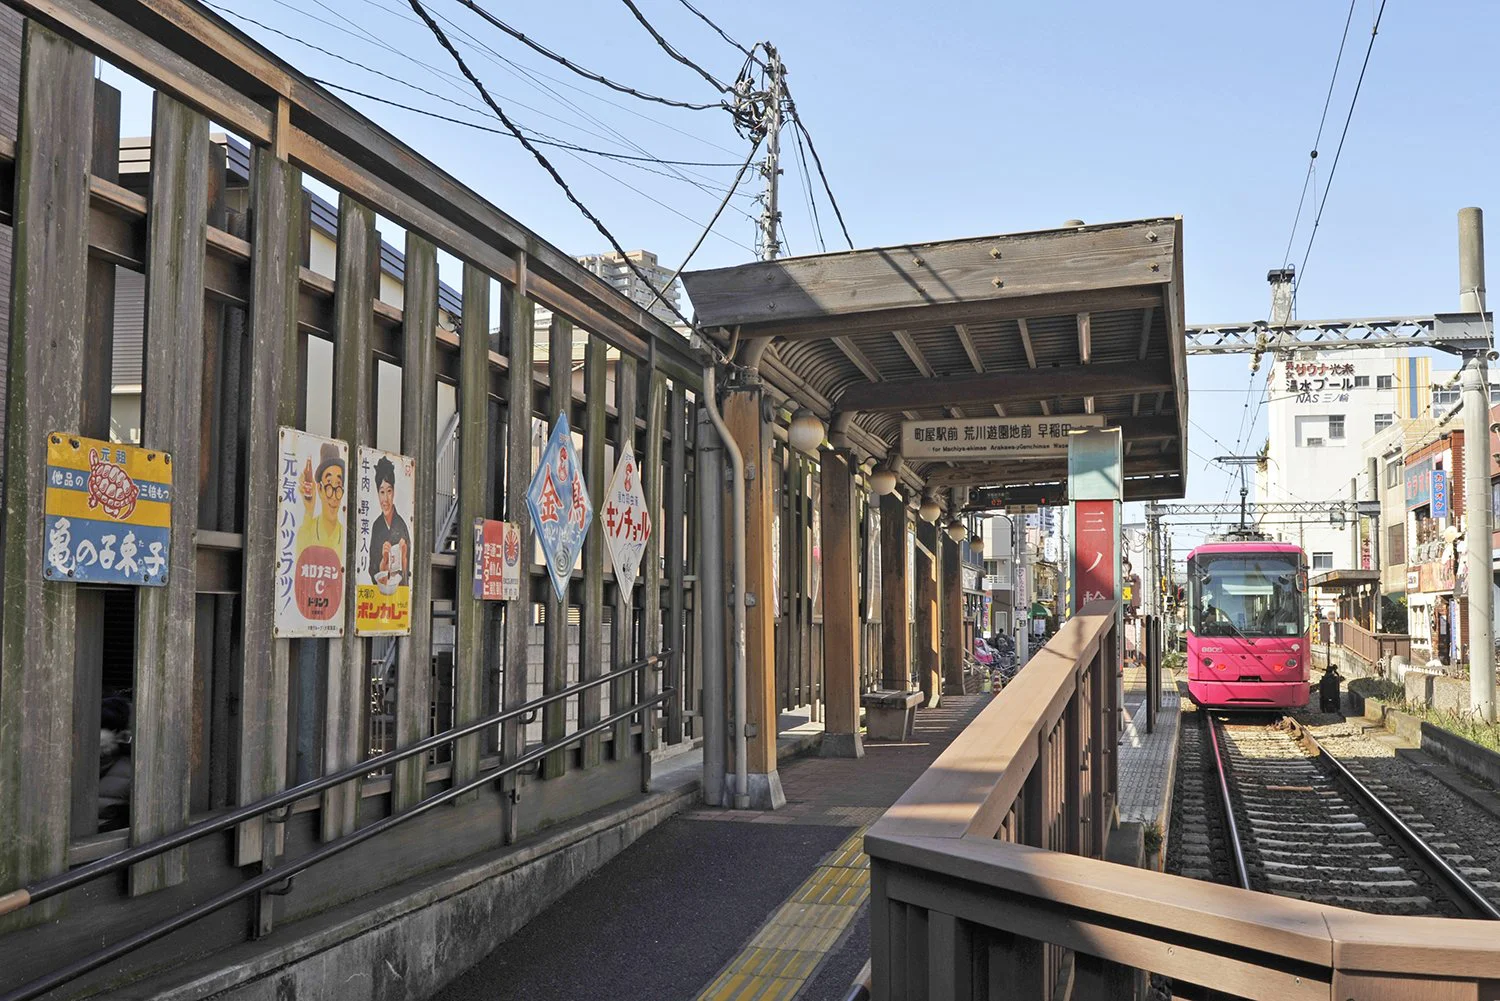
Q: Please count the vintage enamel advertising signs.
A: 6